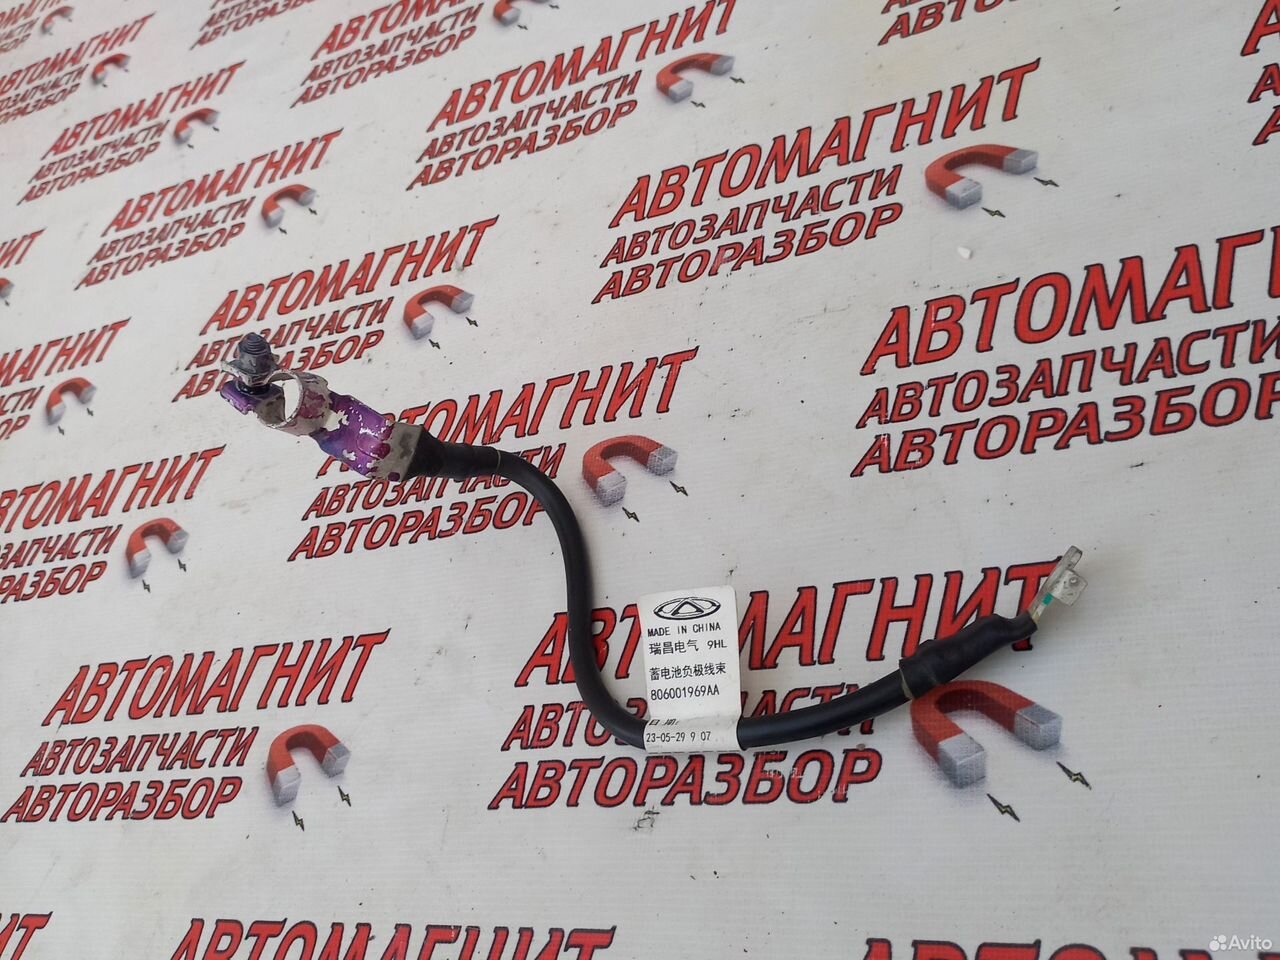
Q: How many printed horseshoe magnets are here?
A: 14